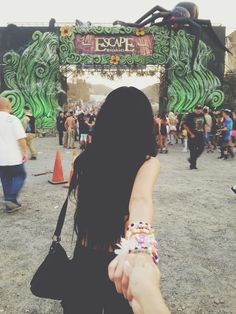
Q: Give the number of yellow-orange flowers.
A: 3